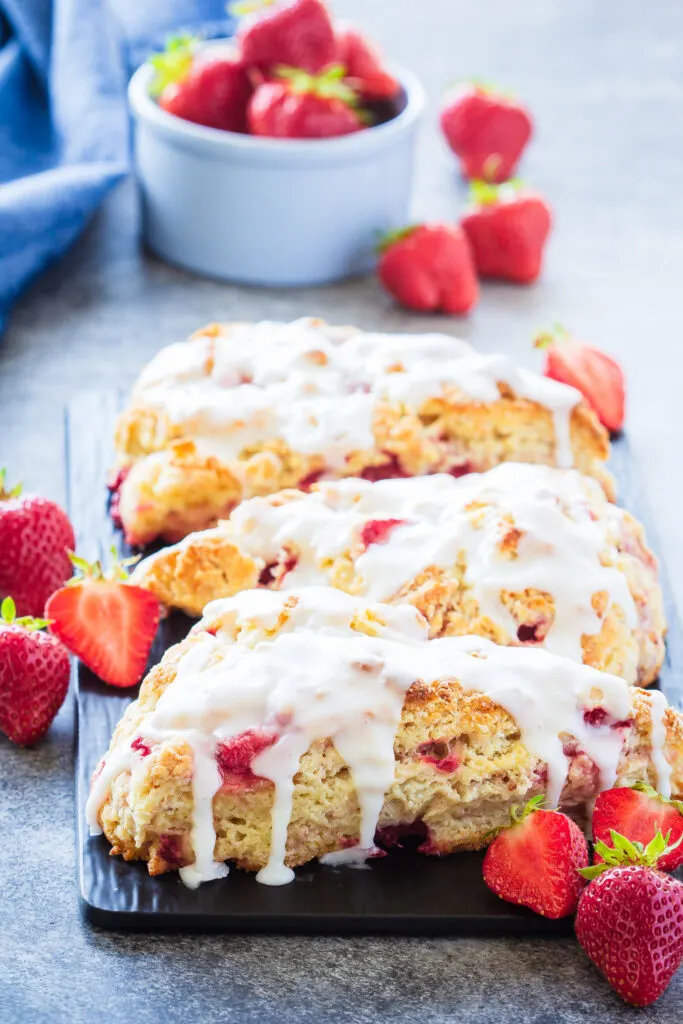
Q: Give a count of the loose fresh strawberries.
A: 10